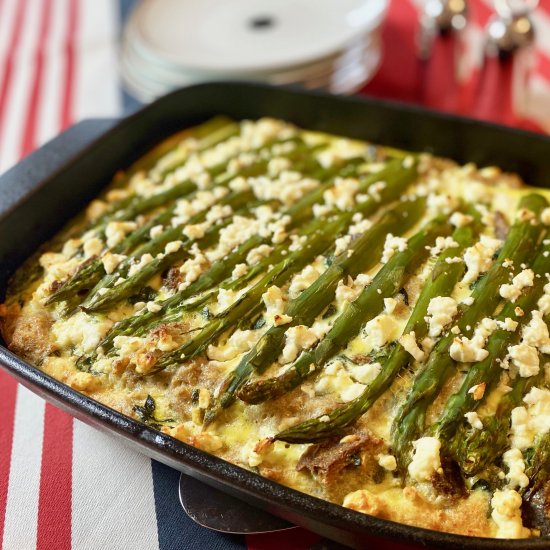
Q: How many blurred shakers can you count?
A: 2